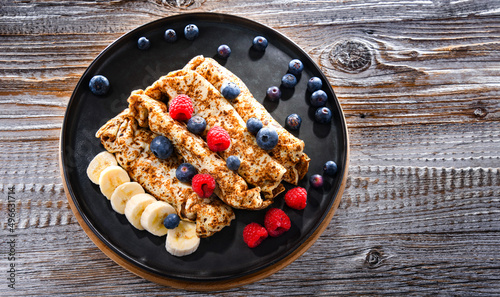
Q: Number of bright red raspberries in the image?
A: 6